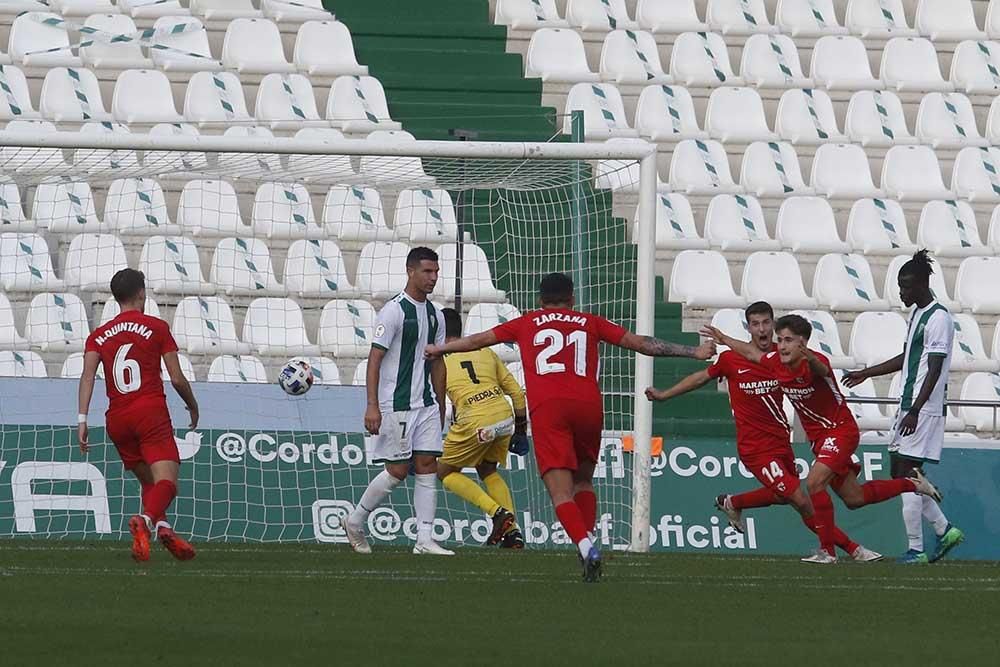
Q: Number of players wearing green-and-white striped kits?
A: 2